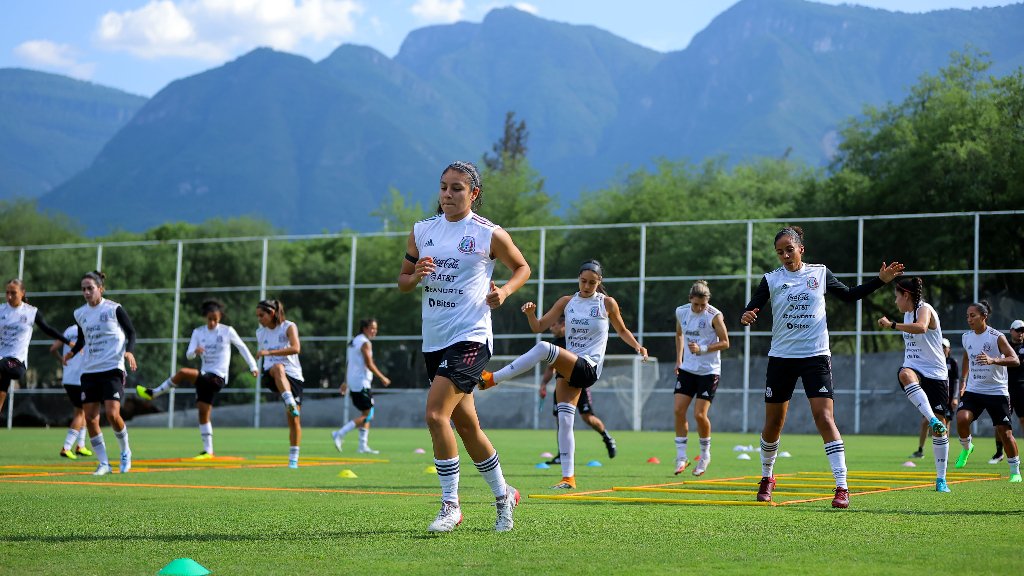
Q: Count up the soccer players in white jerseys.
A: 12